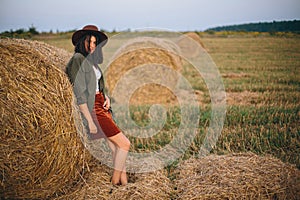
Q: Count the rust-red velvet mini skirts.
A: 1